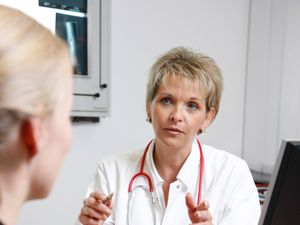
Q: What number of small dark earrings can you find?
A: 2